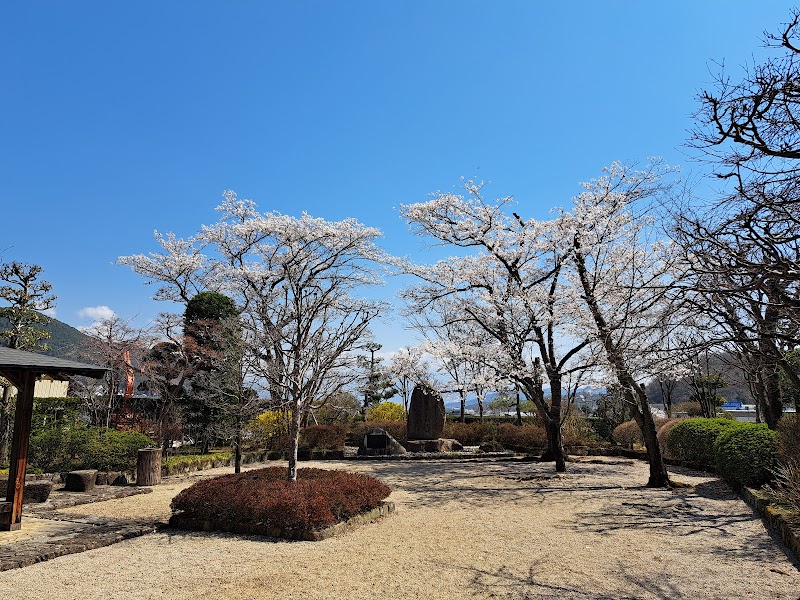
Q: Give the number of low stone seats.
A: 2